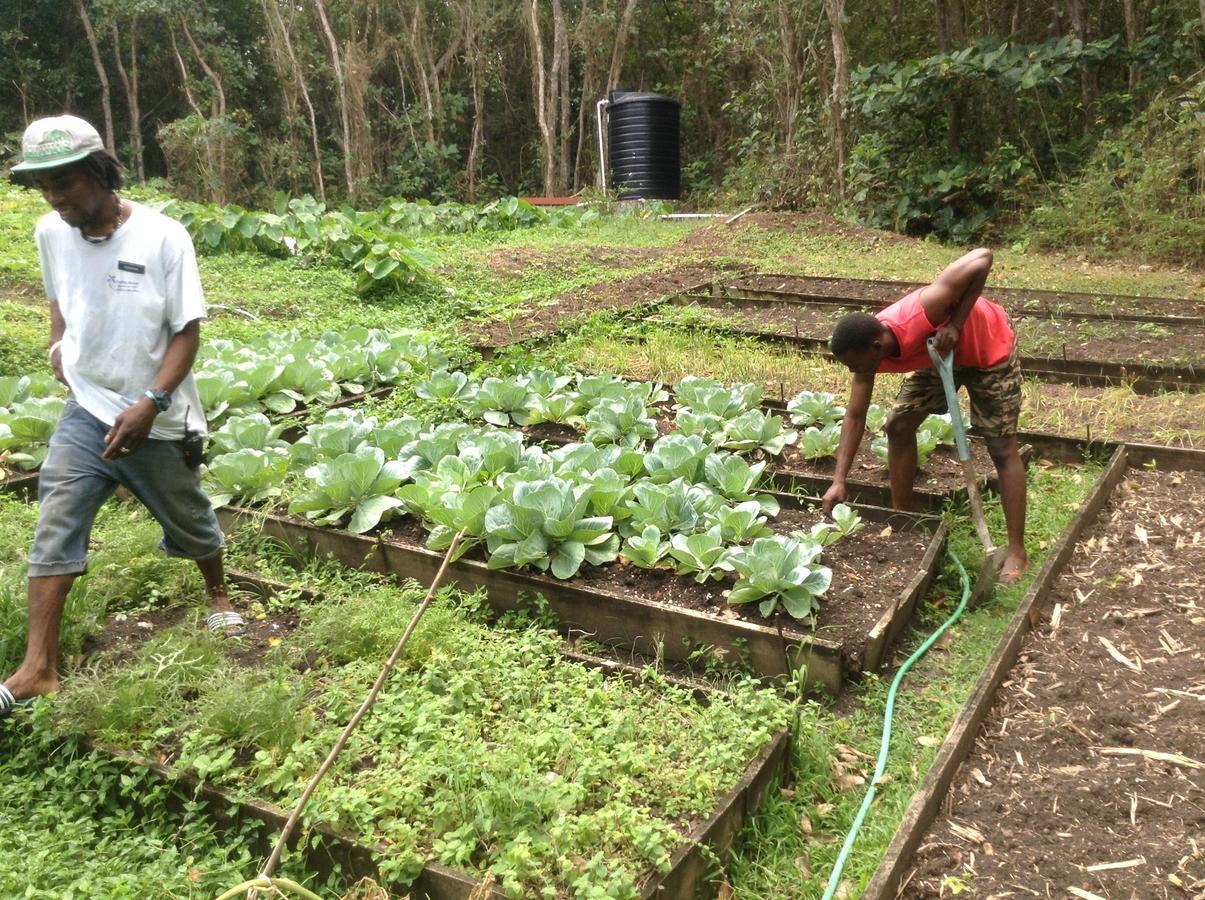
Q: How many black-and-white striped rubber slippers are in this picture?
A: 2